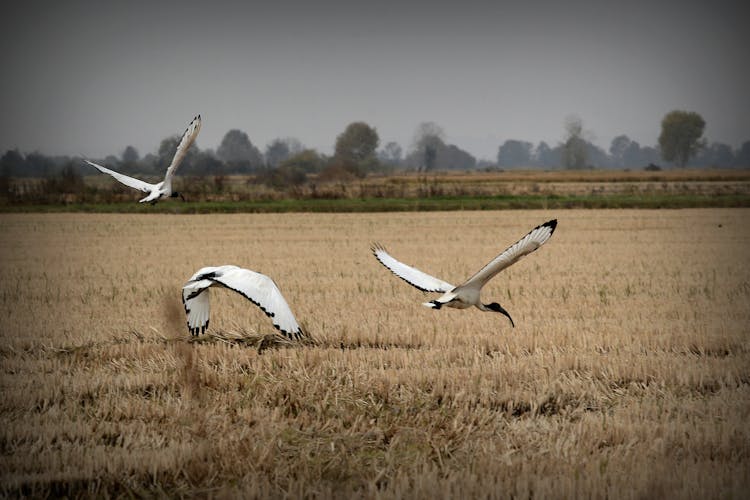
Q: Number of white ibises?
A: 3